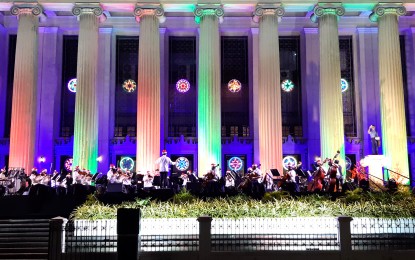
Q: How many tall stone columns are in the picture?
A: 7